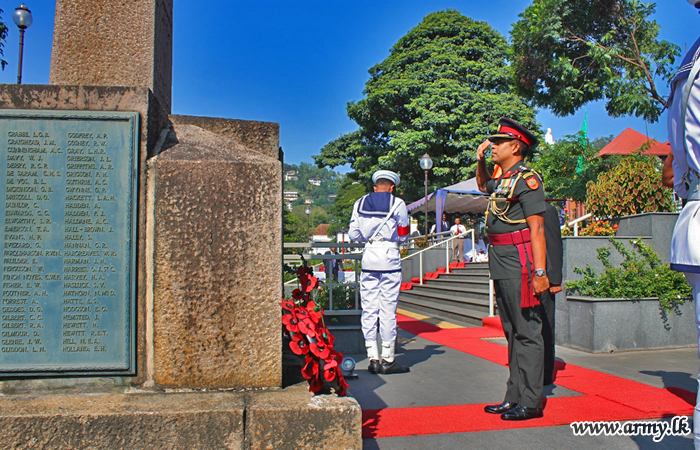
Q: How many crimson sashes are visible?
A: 1